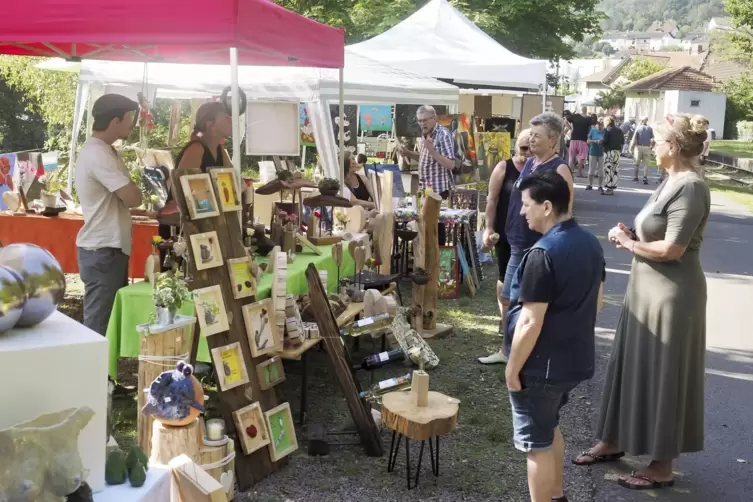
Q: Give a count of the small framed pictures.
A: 10